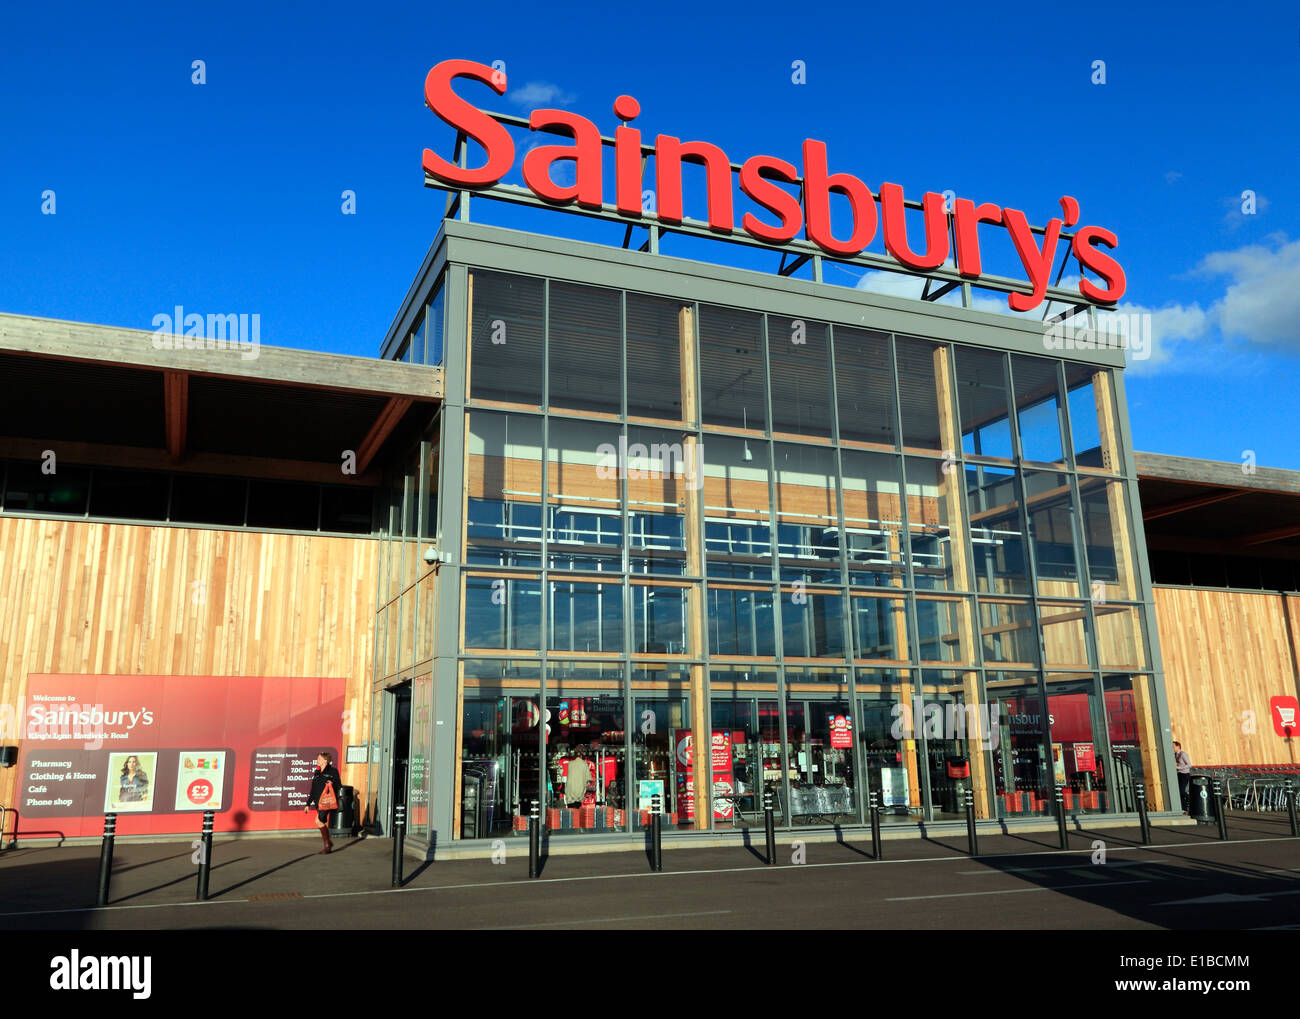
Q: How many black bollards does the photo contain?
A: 12